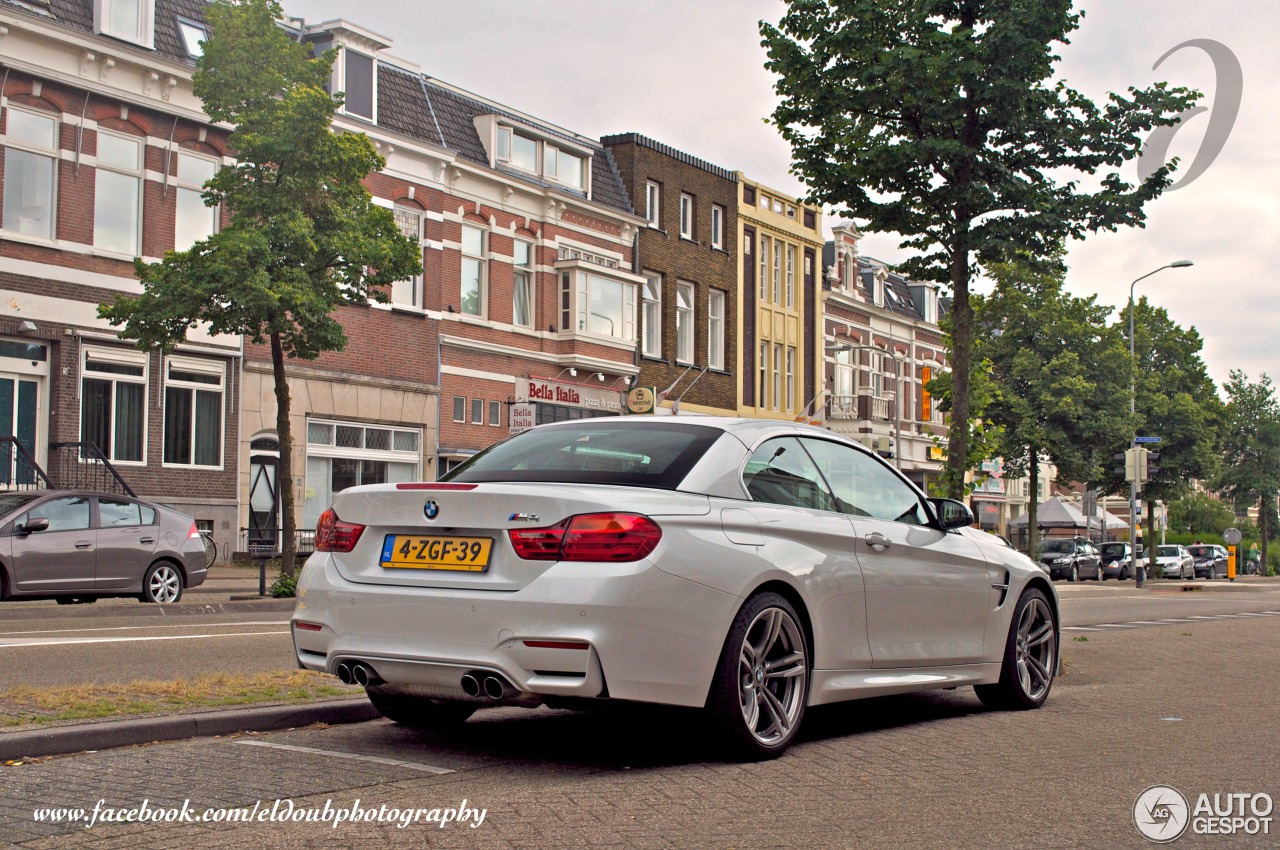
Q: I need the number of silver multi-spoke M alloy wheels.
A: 2